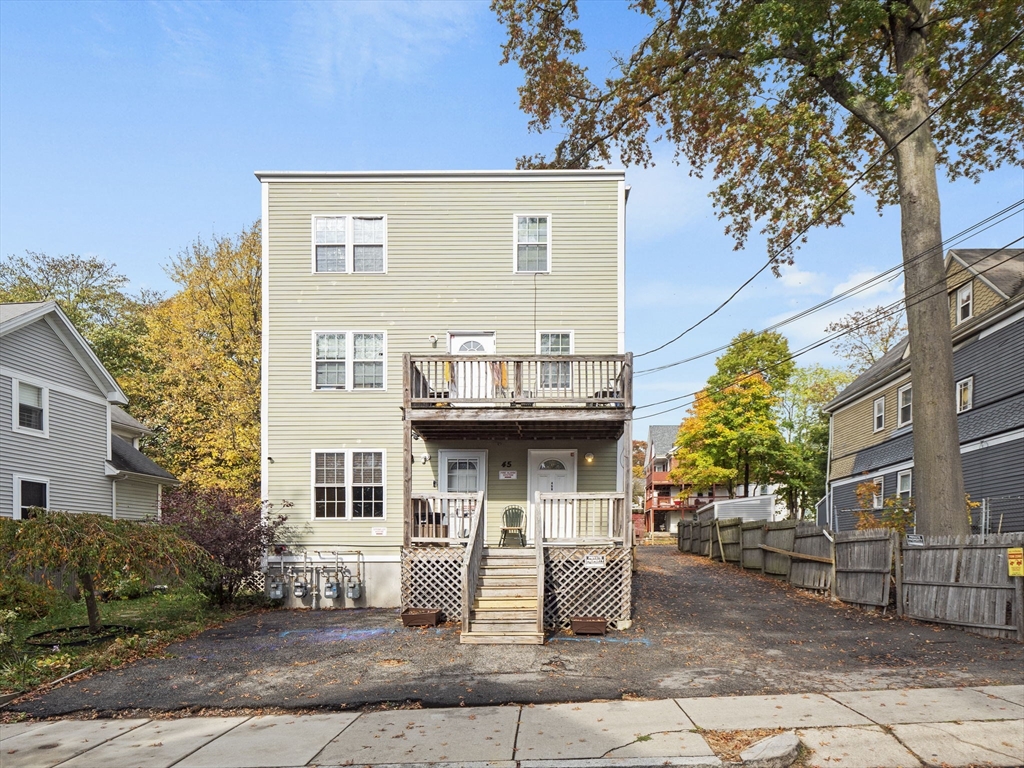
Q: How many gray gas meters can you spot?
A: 4